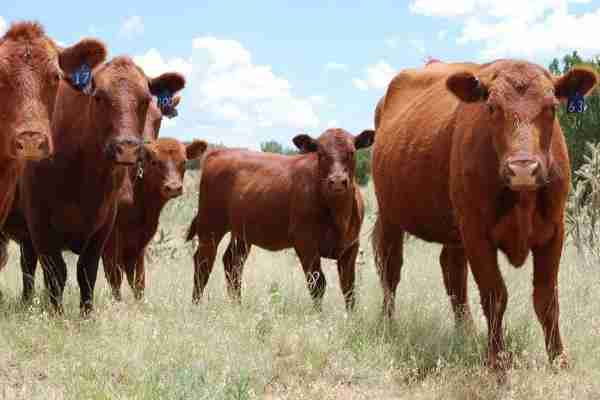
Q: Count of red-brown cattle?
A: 6